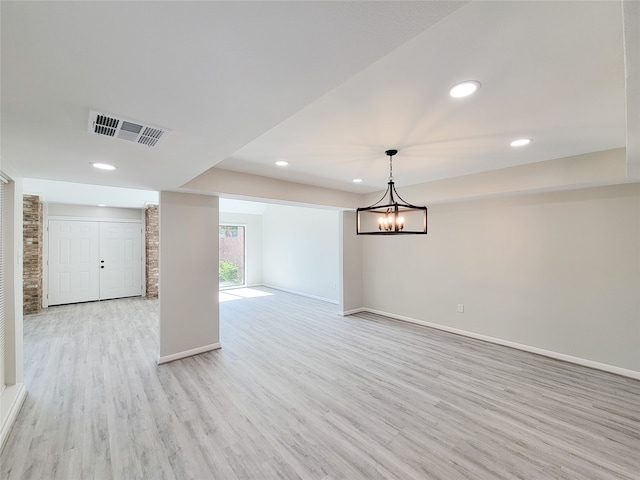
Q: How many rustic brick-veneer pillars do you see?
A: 2